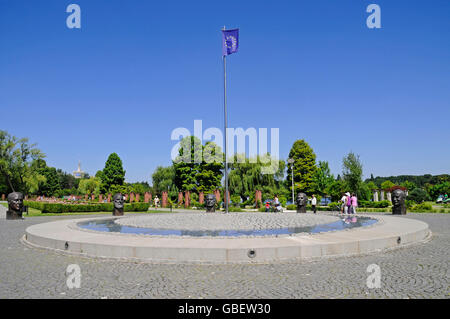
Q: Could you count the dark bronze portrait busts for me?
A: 5